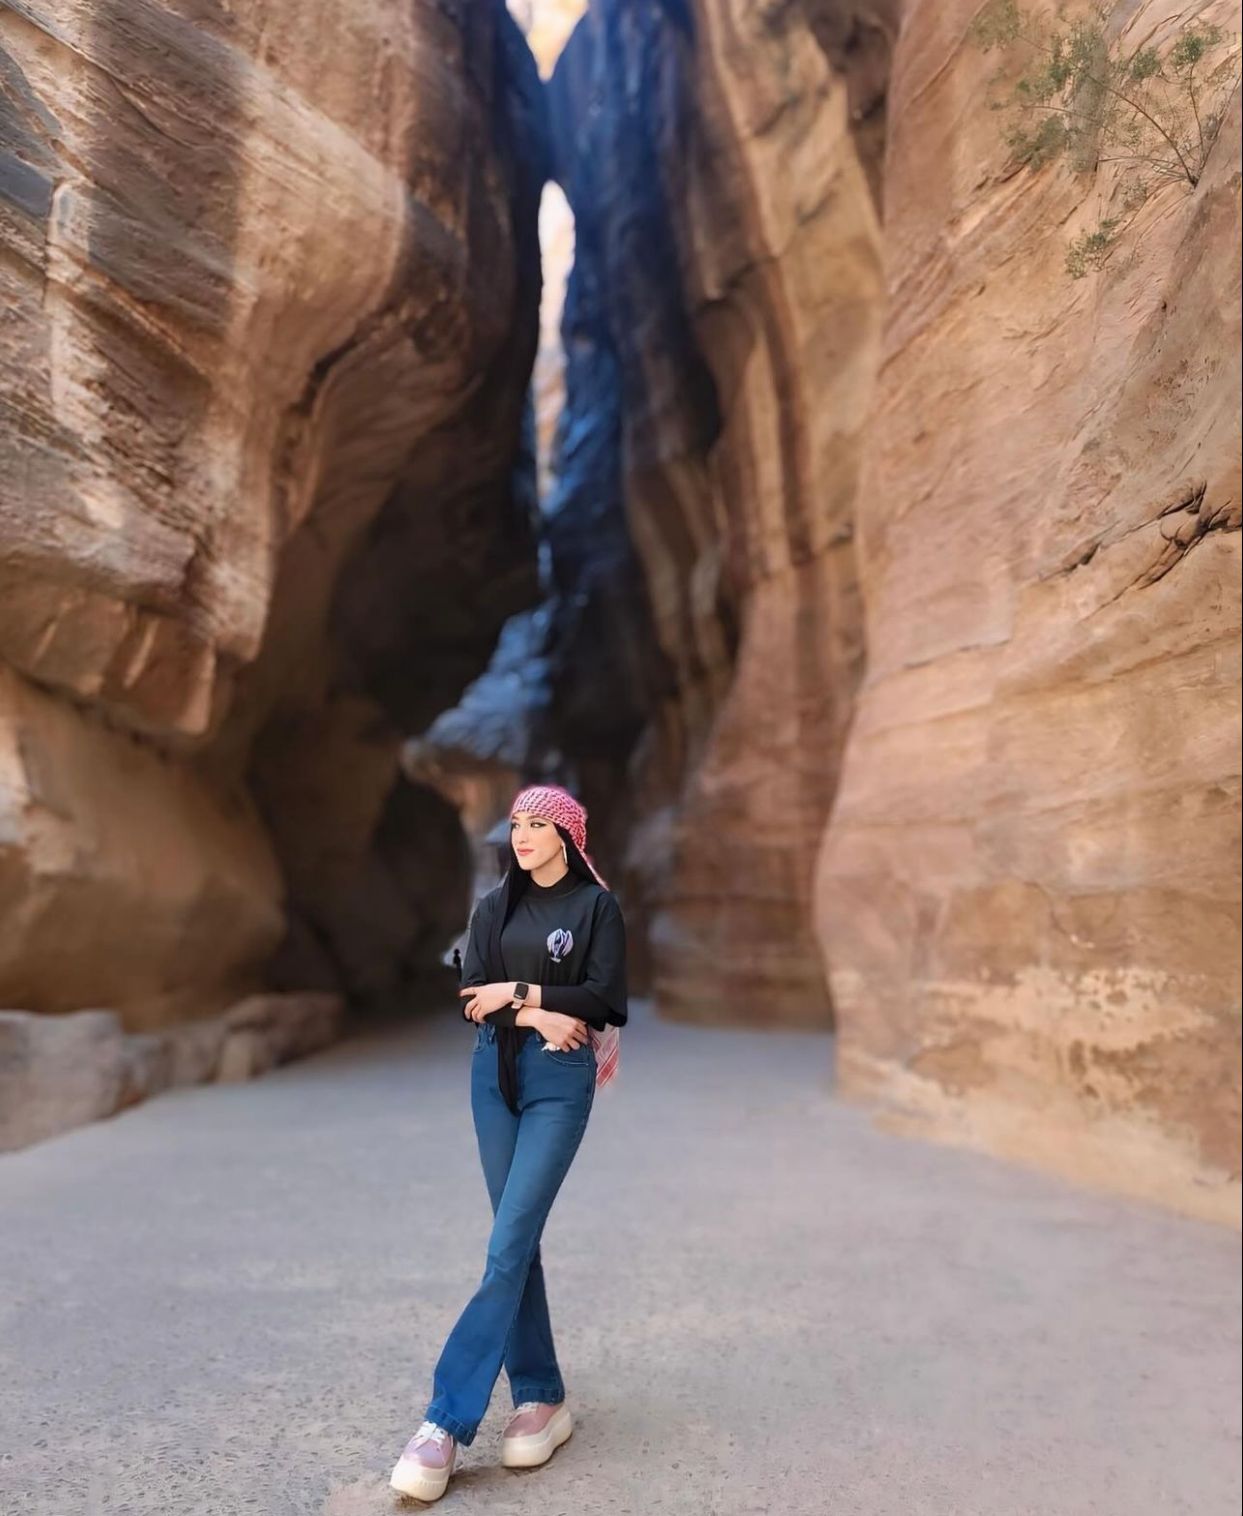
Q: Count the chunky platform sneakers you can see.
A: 2